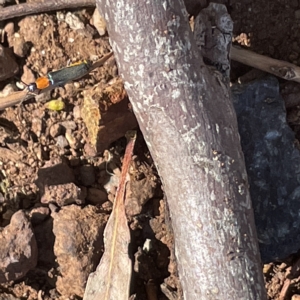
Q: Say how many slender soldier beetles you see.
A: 1